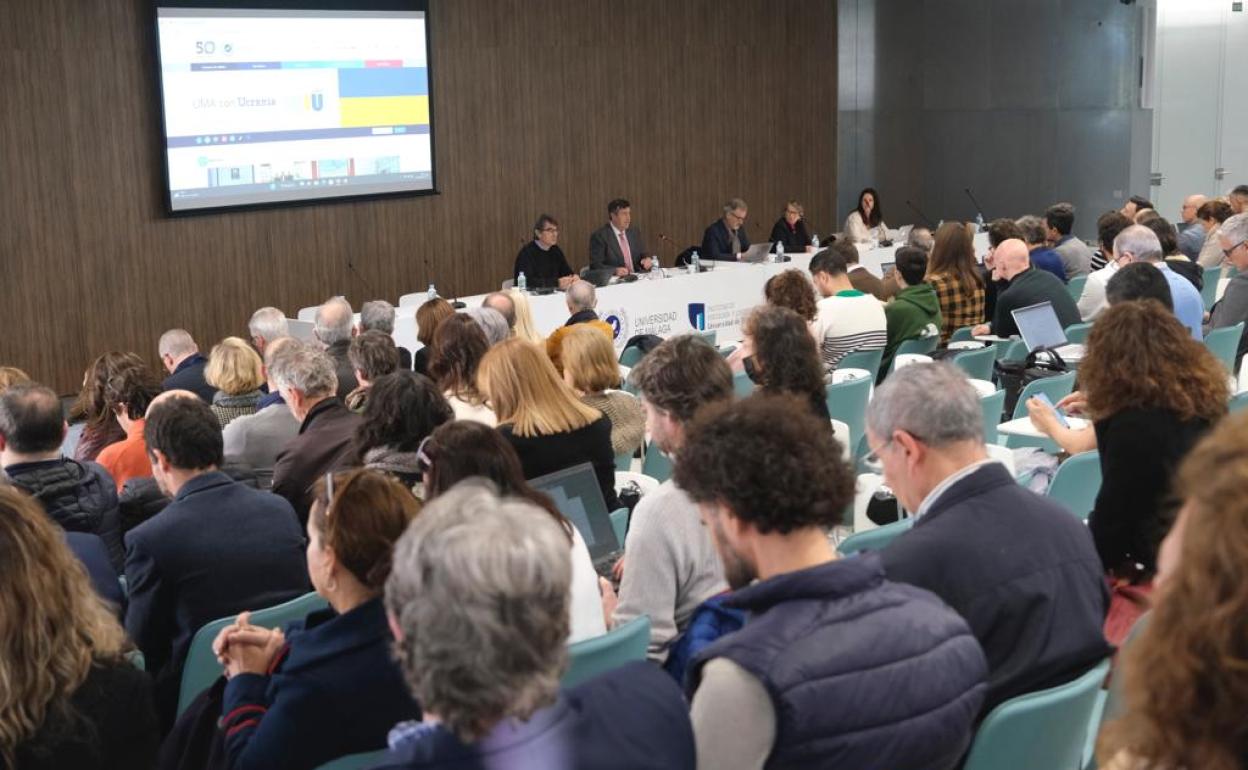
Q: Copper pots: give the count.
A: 0